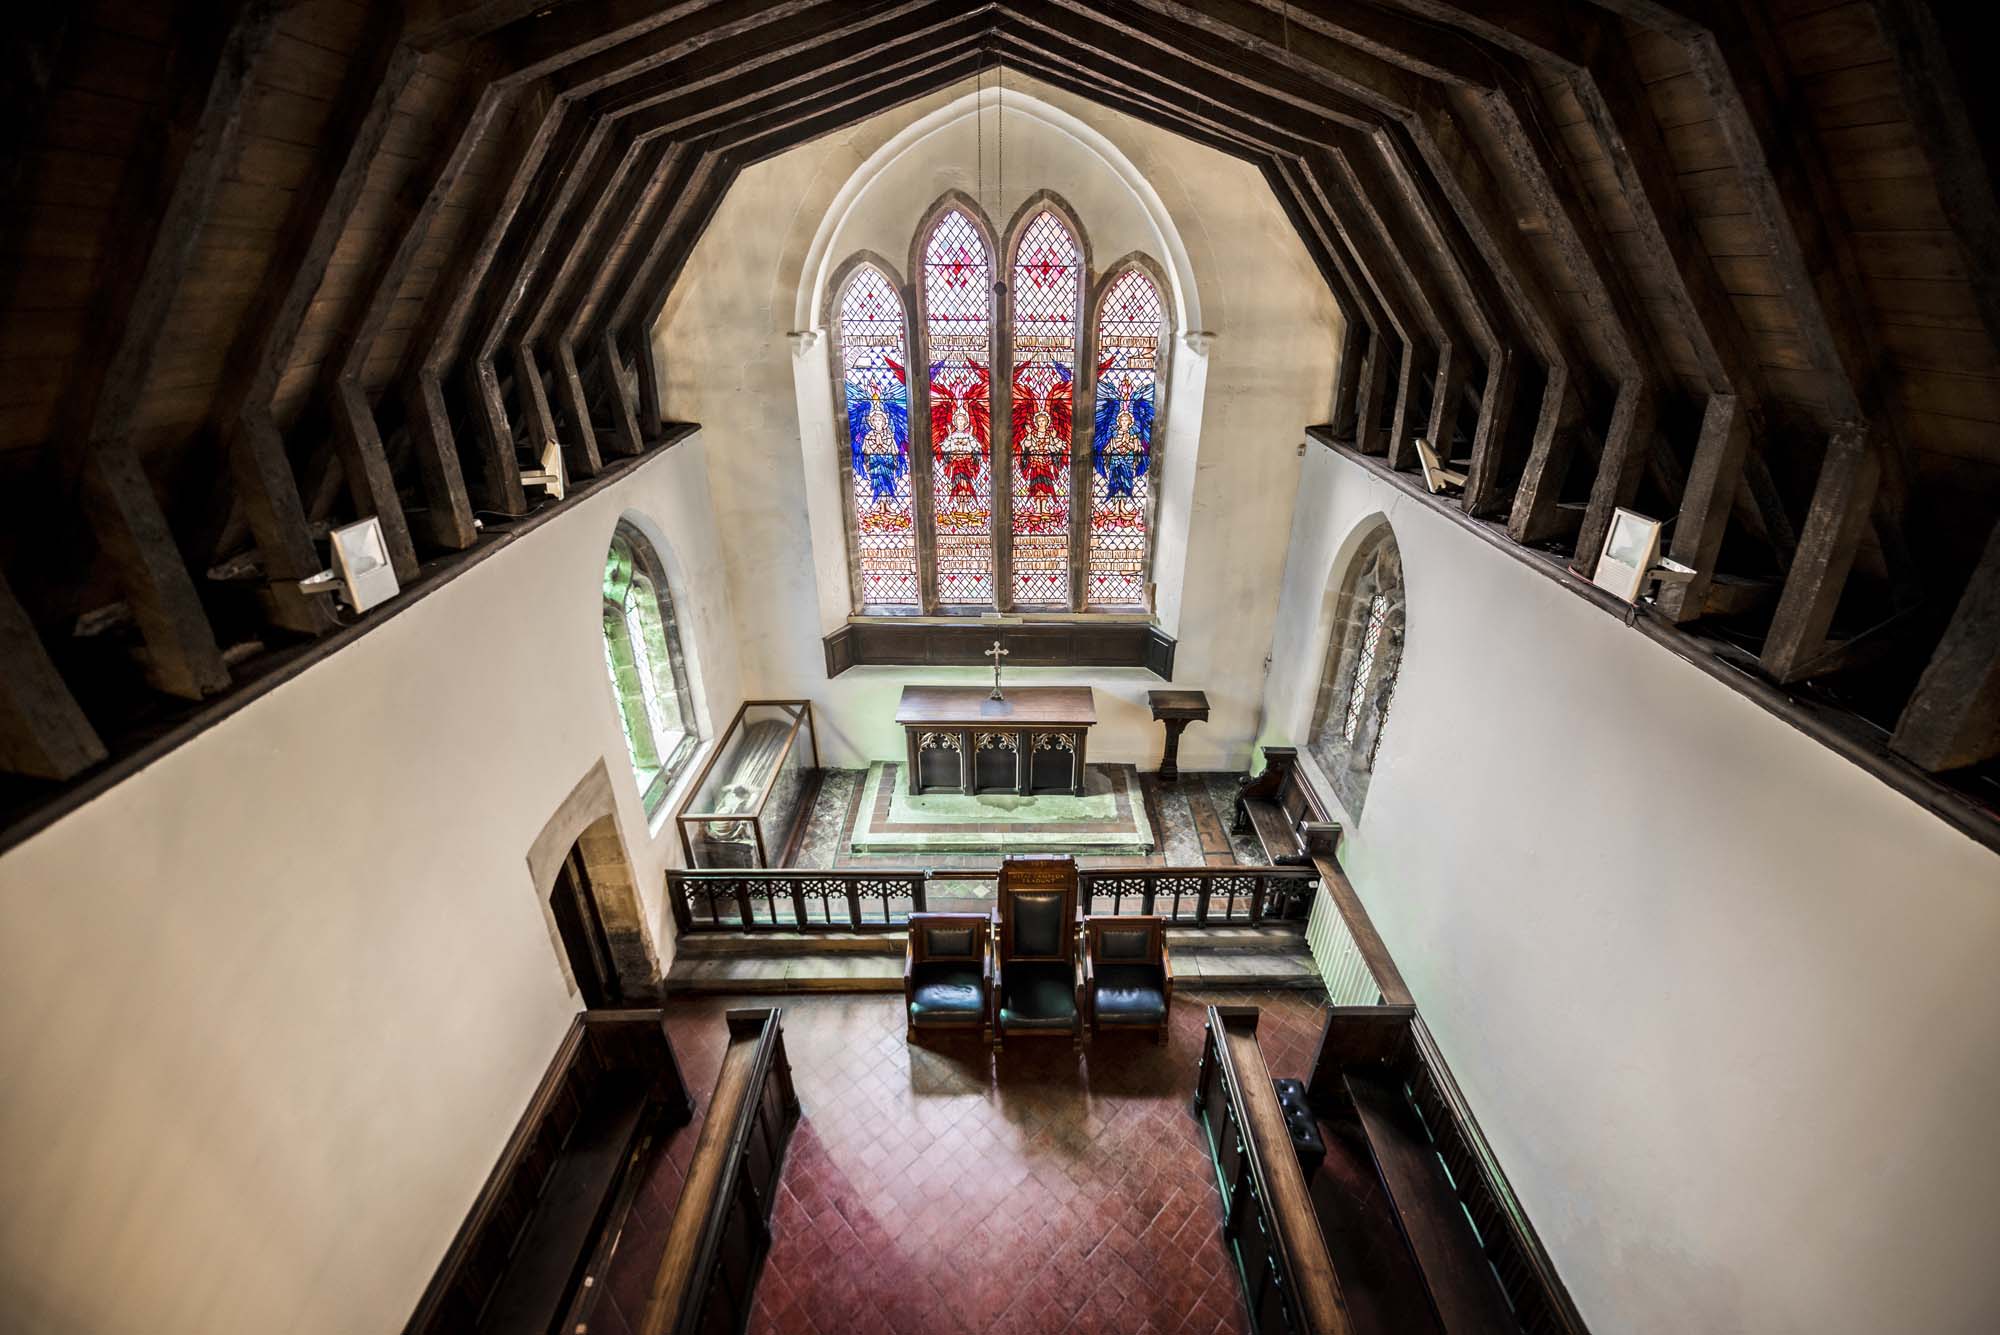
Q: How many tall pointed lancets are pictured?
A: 4